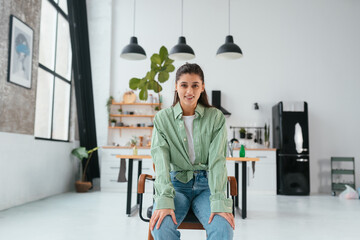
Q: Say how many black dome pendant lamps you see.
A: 3